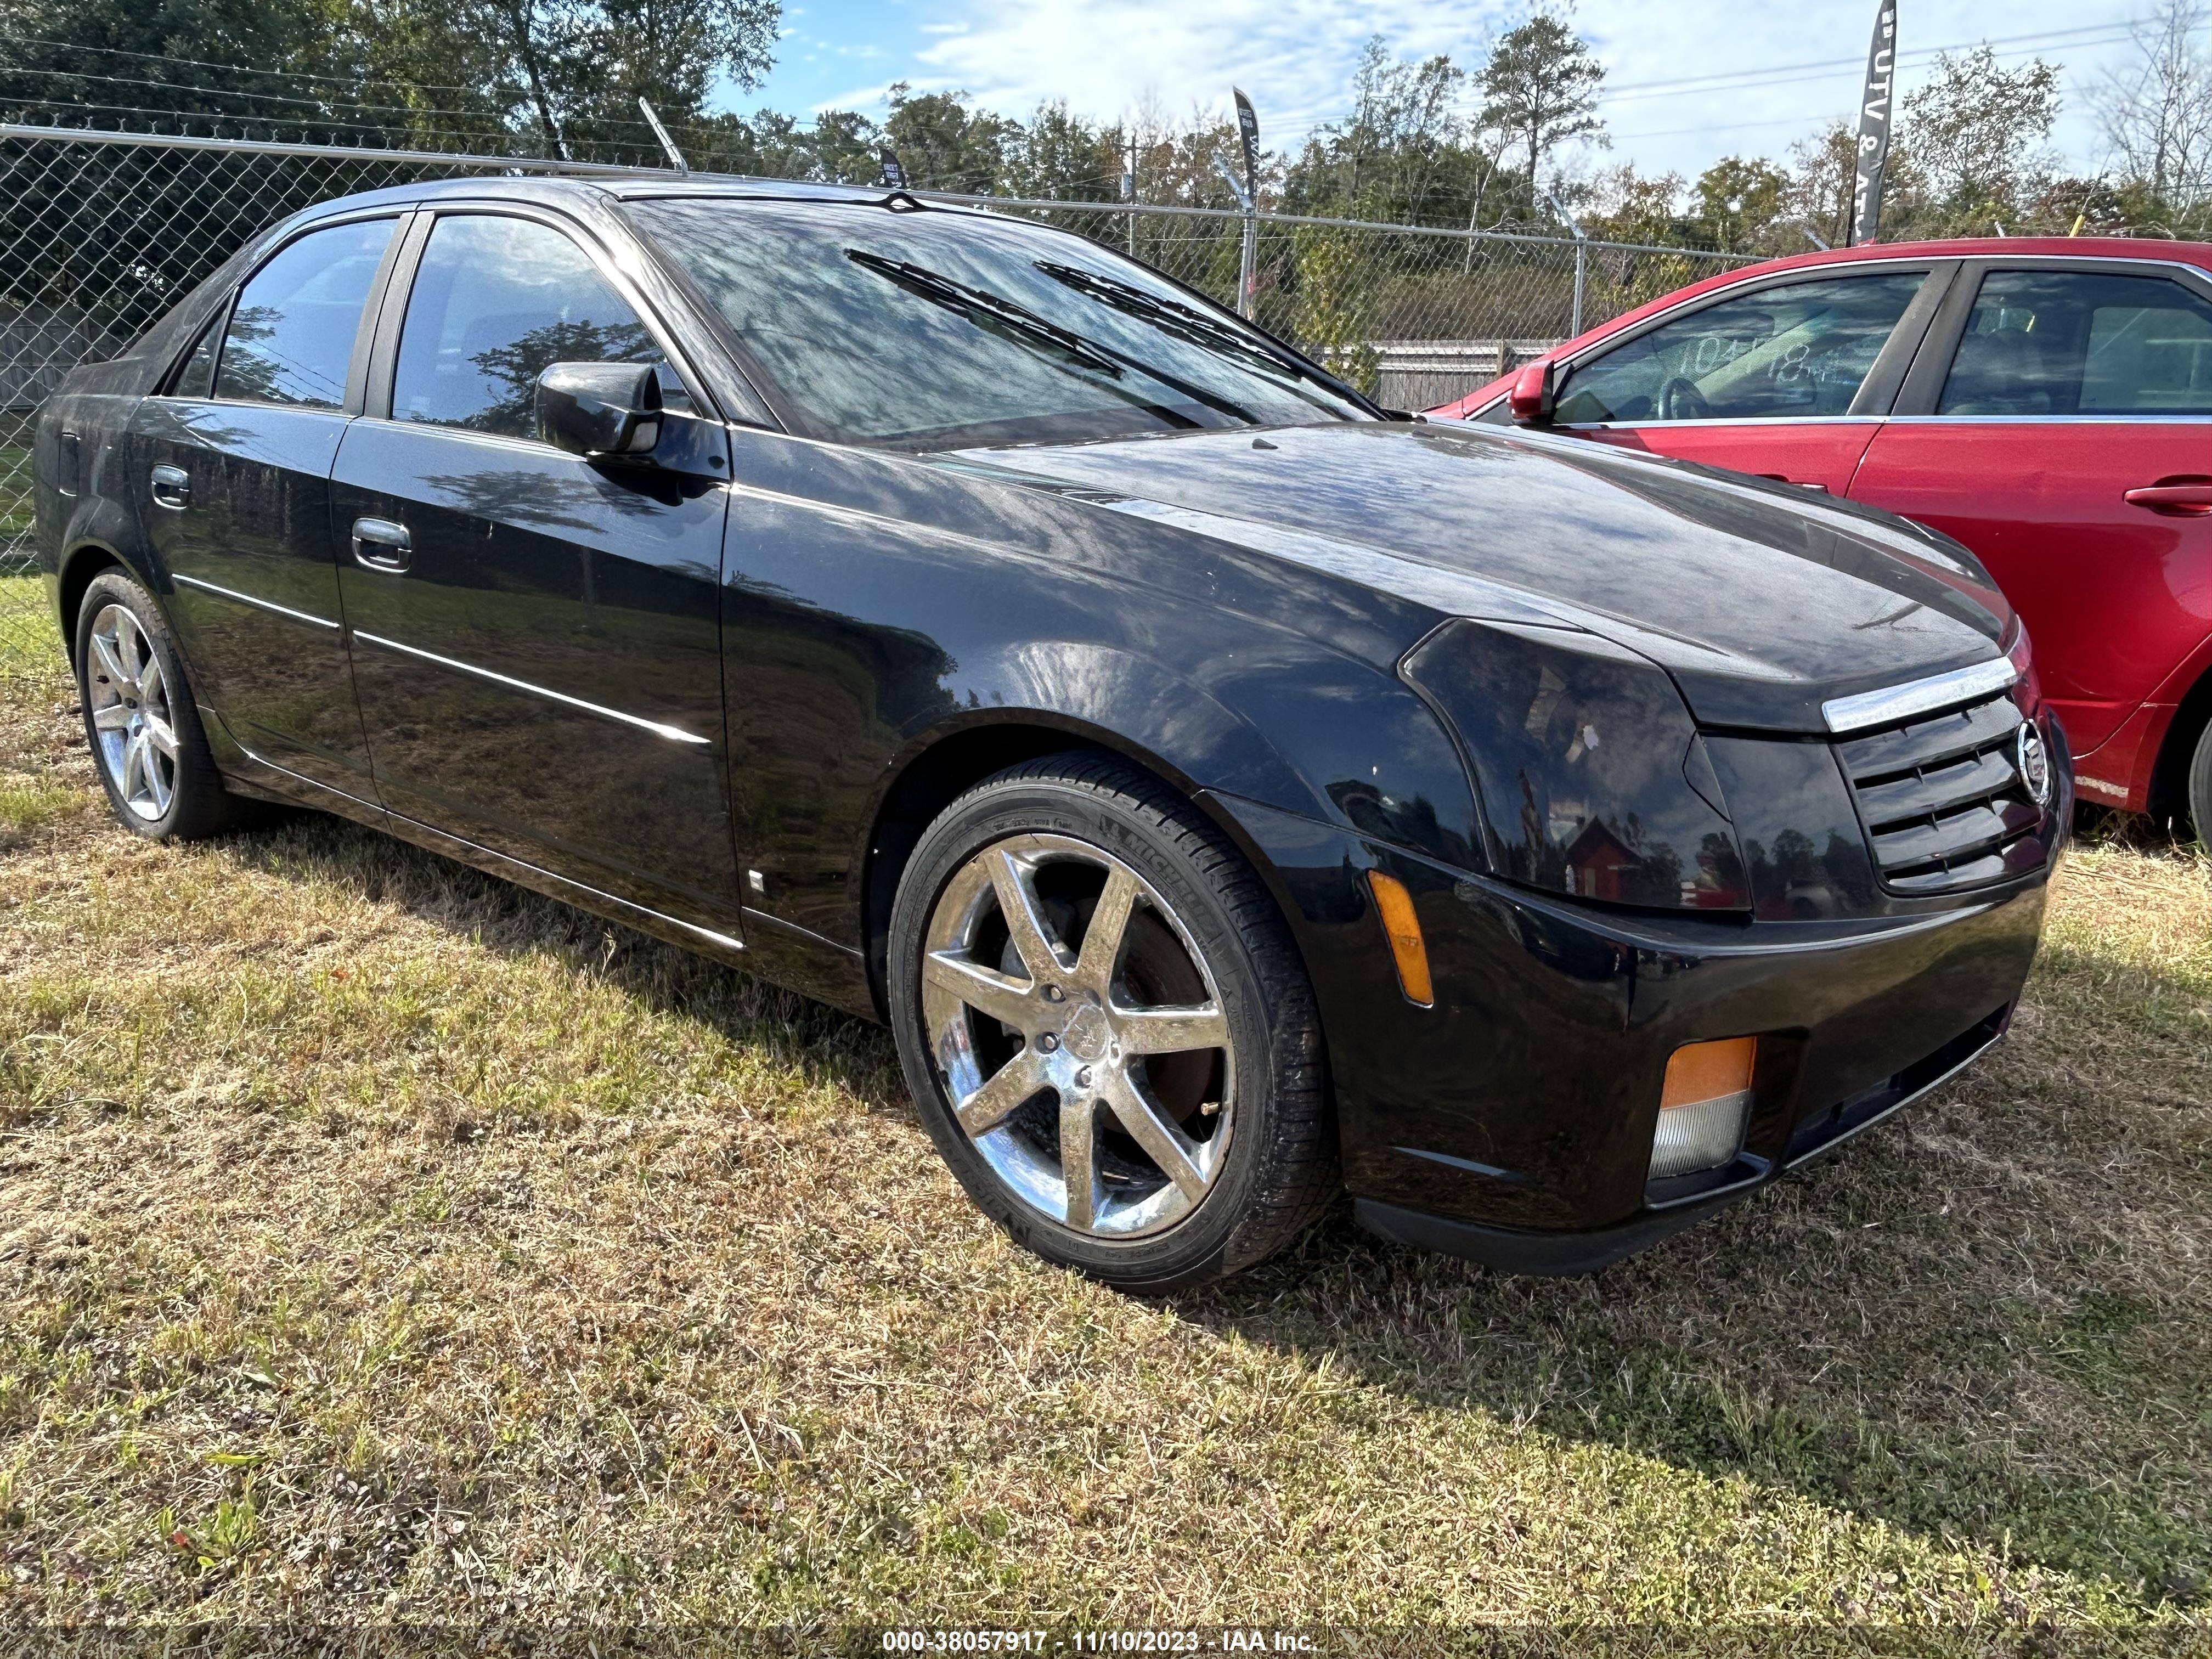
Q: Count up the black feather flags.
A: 3